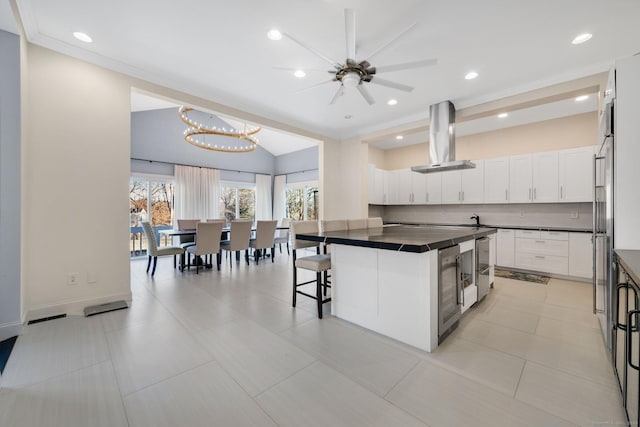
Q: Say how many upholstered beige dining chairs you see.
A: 8